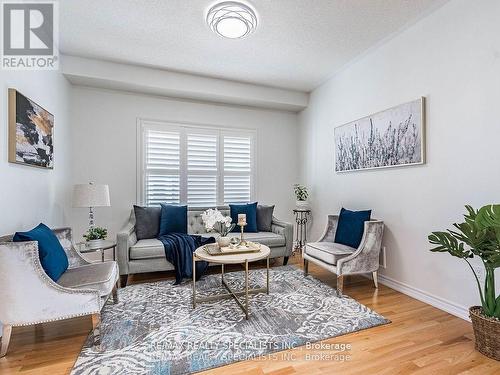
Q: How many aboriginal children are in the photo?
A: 0